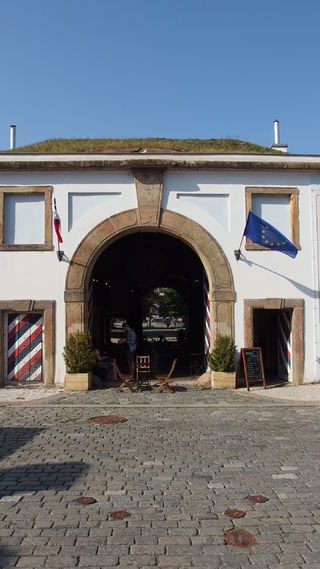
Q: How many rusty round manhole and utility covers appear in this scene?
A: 6